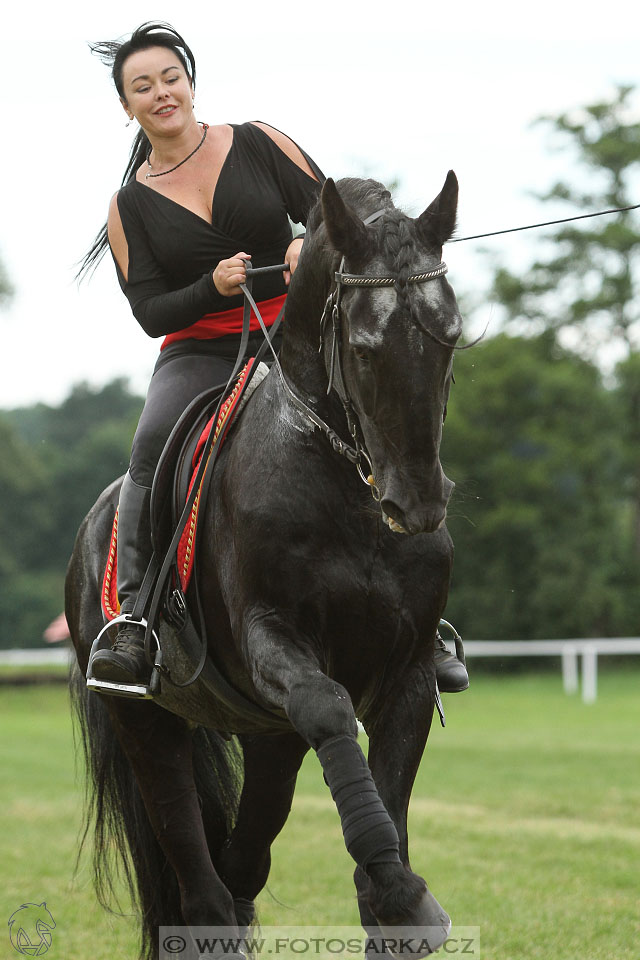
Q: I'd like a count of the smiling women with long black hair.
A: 1